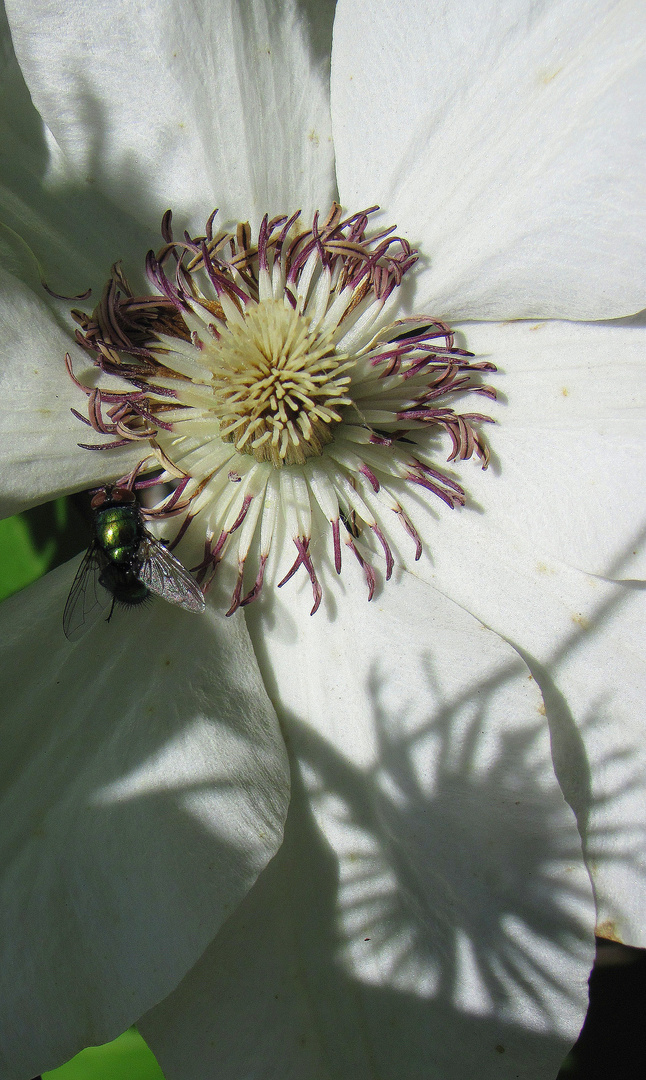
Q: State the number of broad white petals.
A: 8